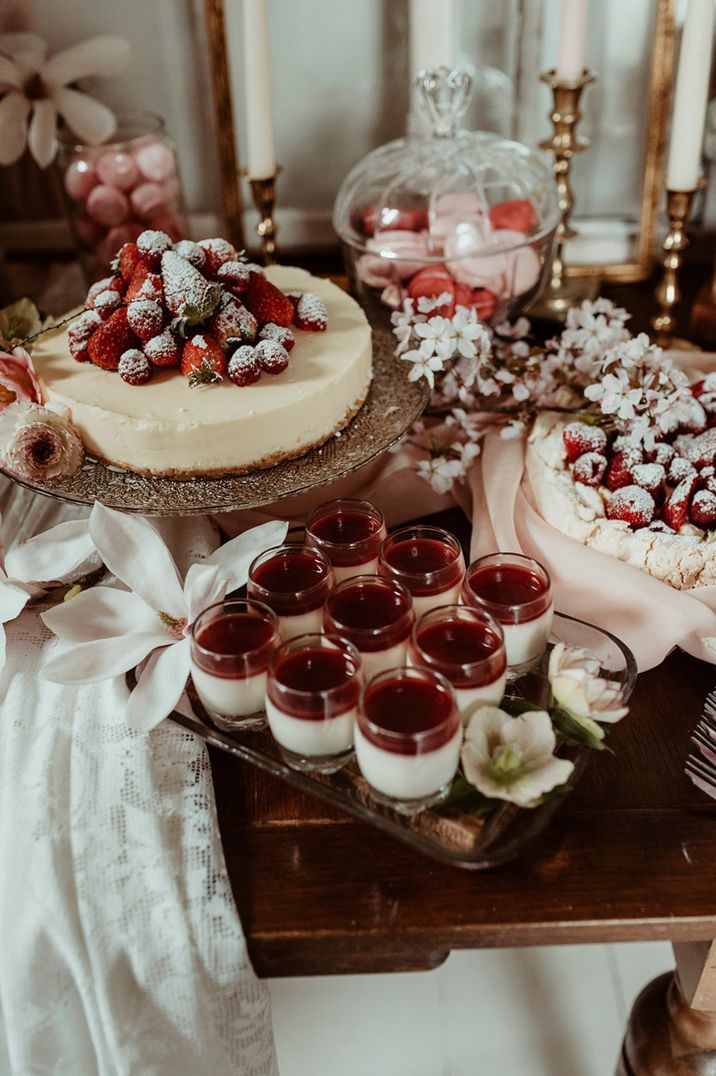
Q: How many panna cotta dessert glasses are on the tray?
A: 9